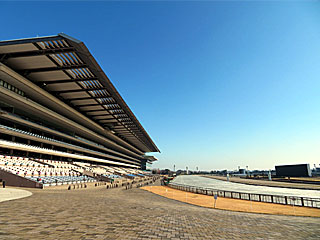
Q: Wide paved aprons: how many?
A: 1